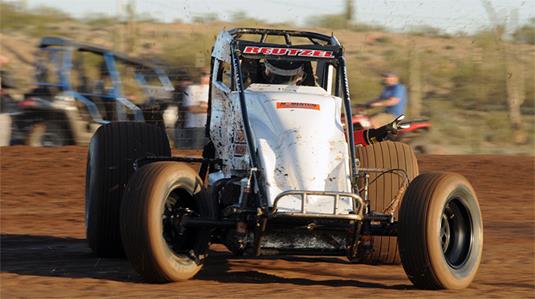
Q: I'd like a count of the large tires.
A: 4